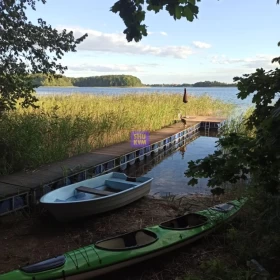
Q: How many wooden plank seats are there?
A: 1